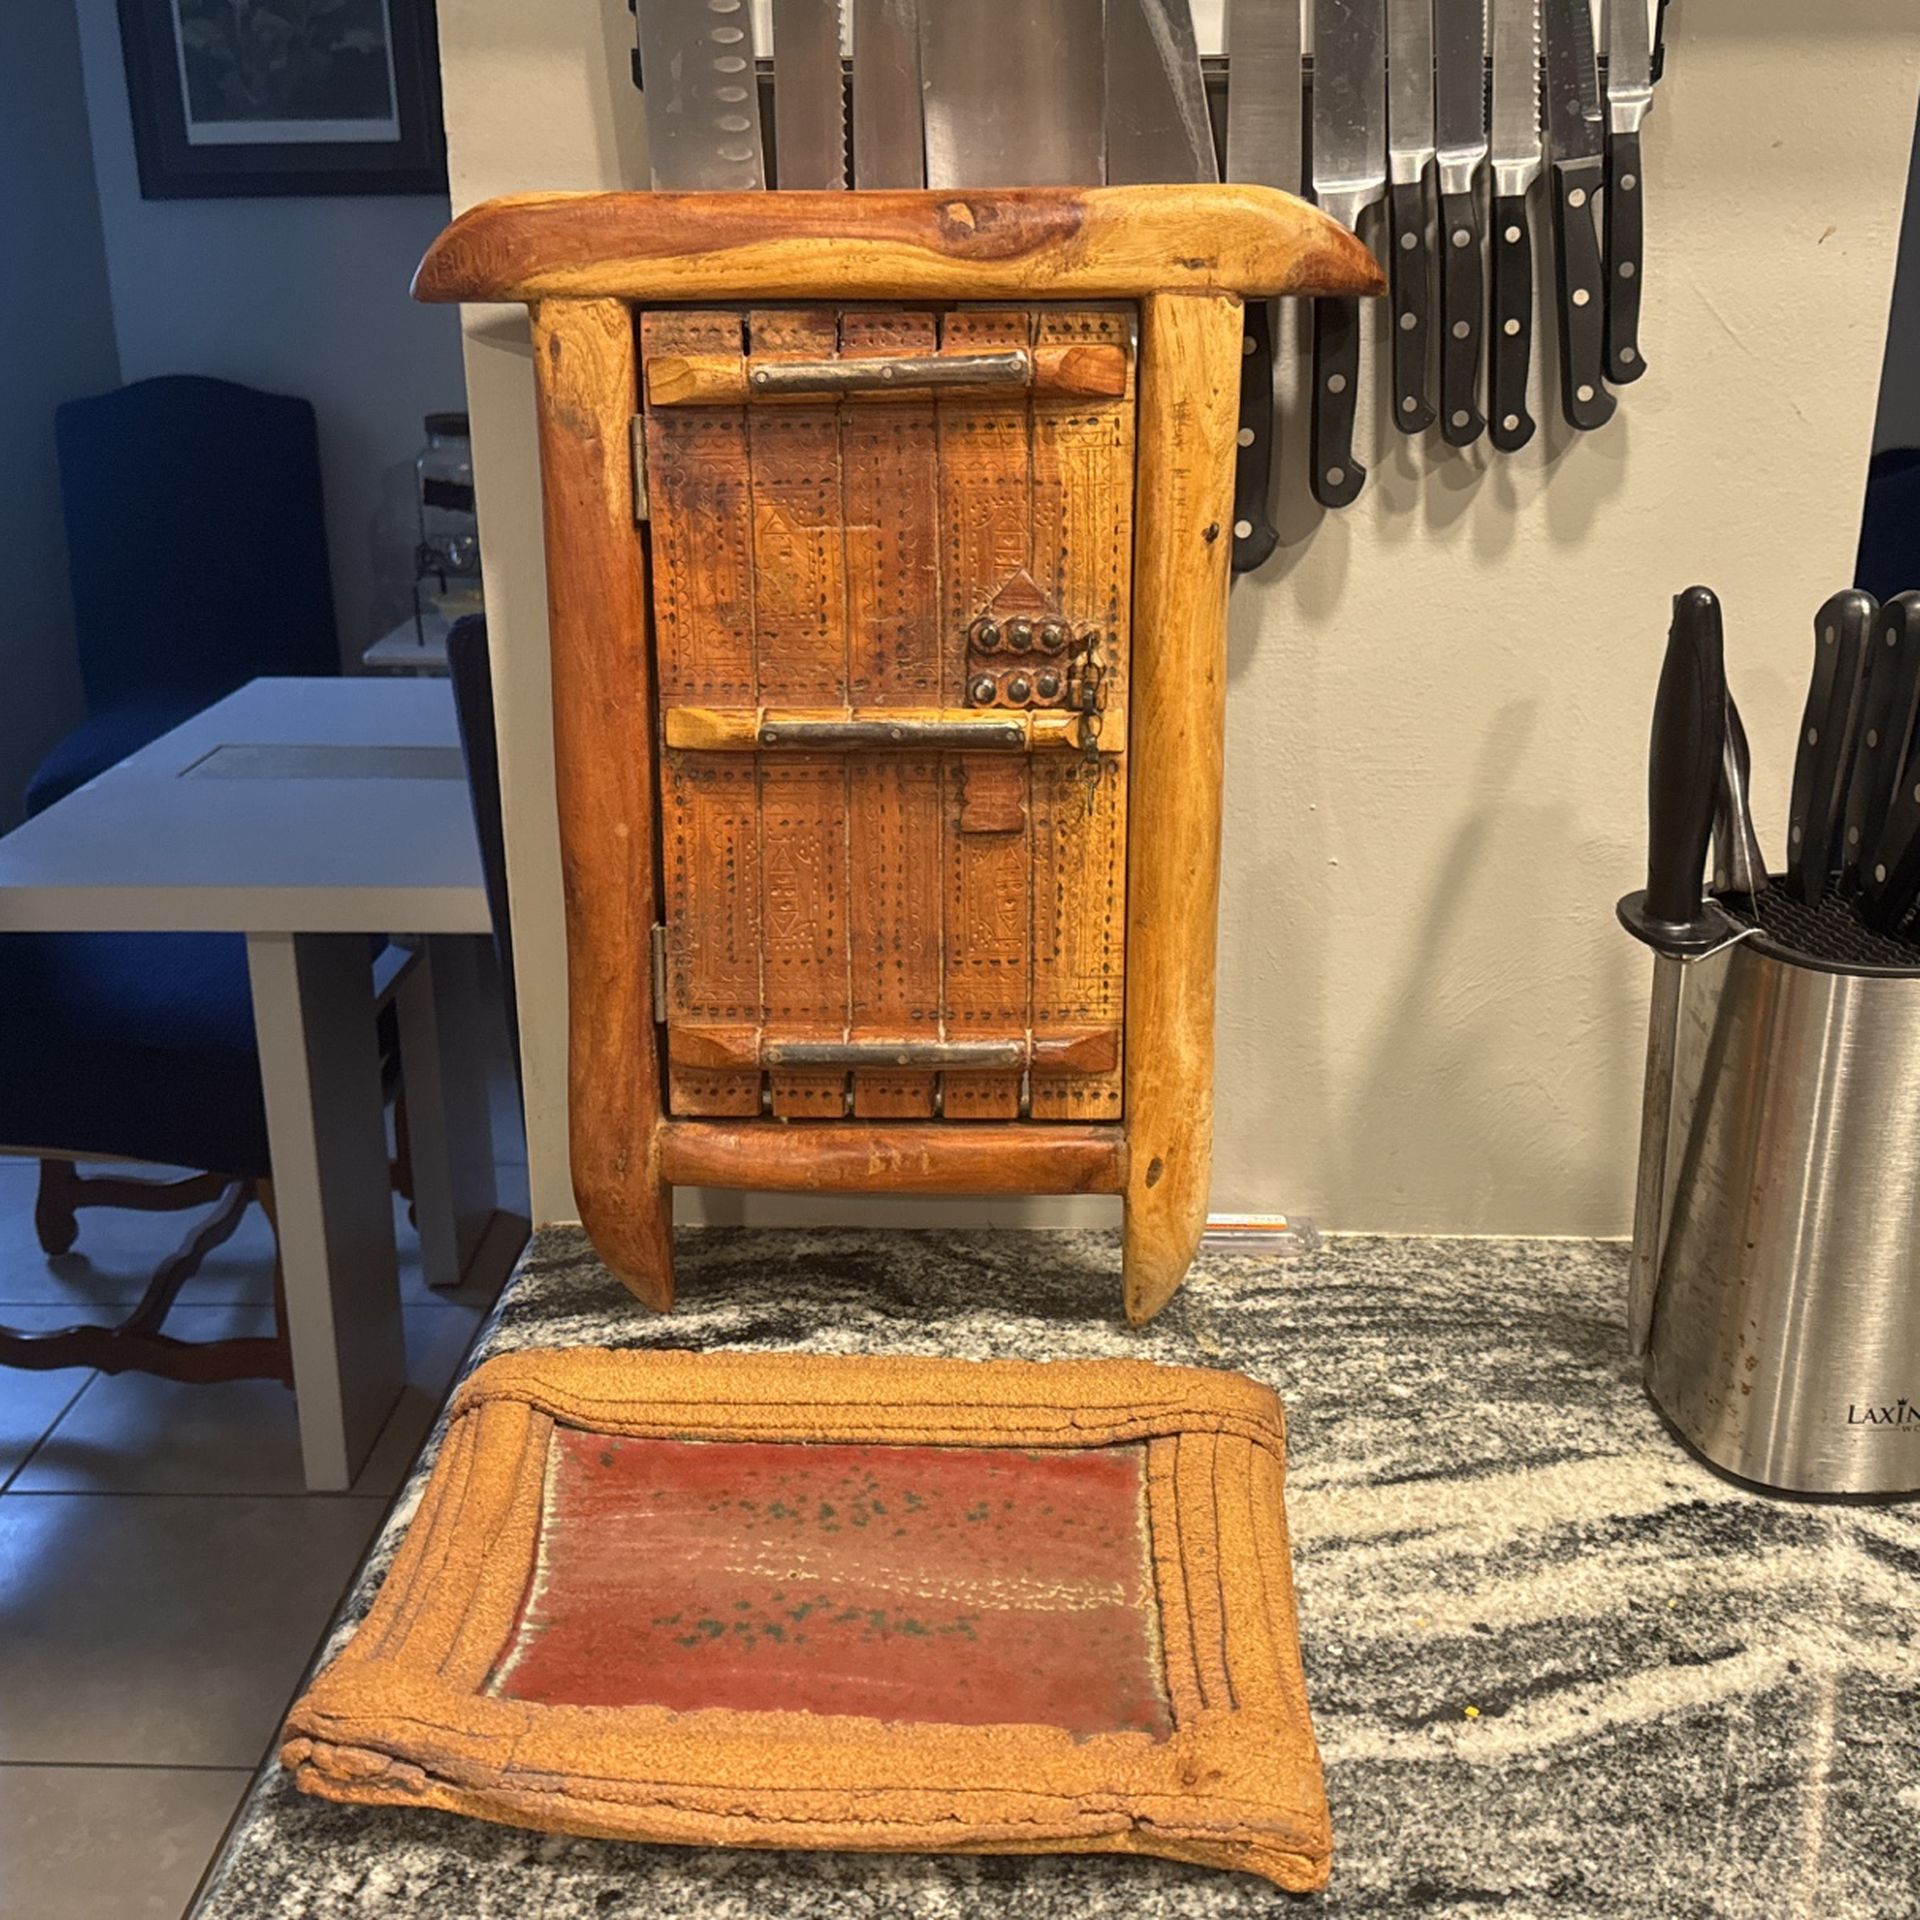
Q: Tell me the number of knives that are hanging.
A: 12